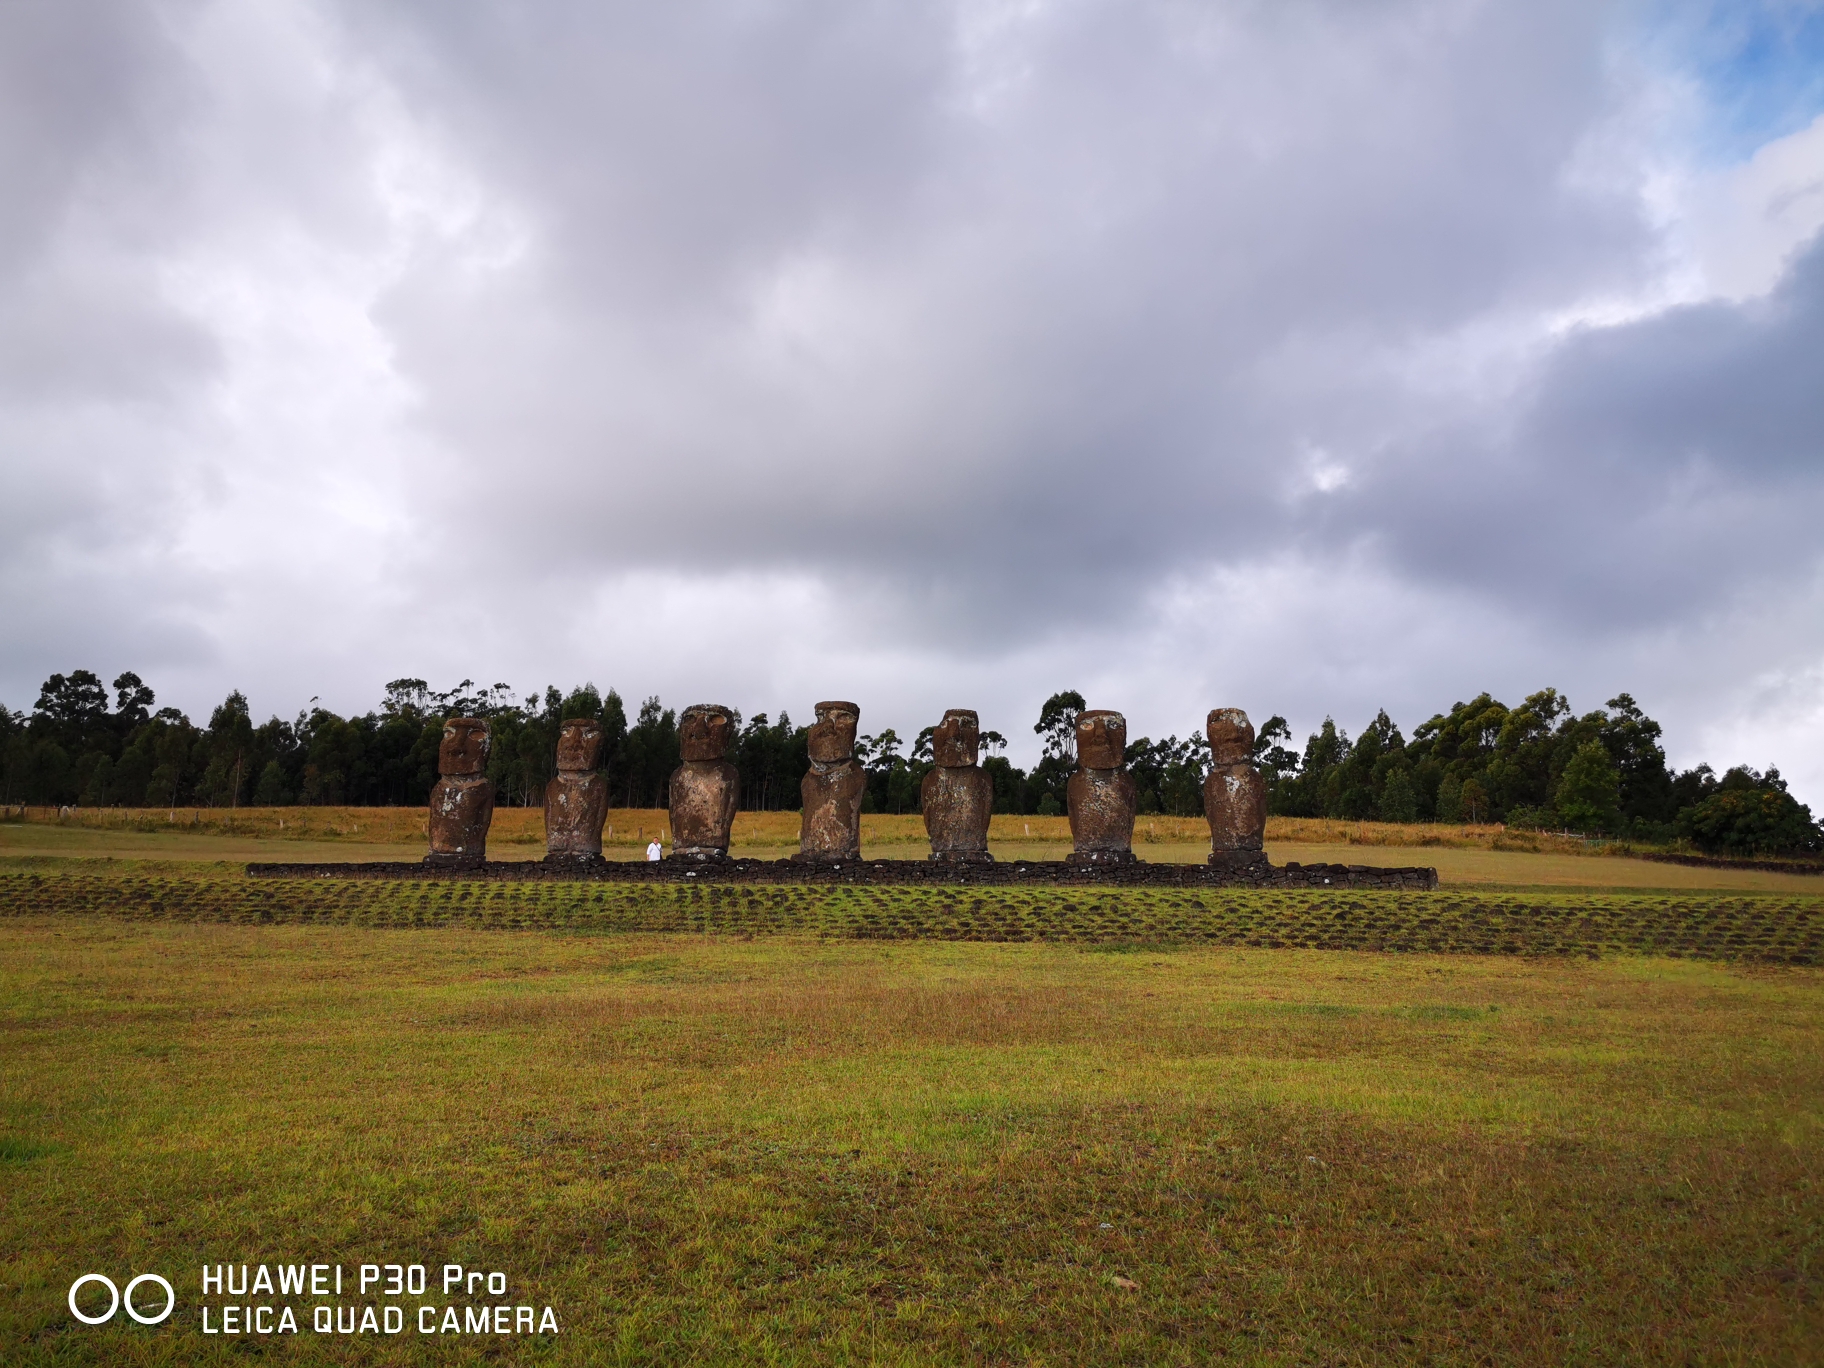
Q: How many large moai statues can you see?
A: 7